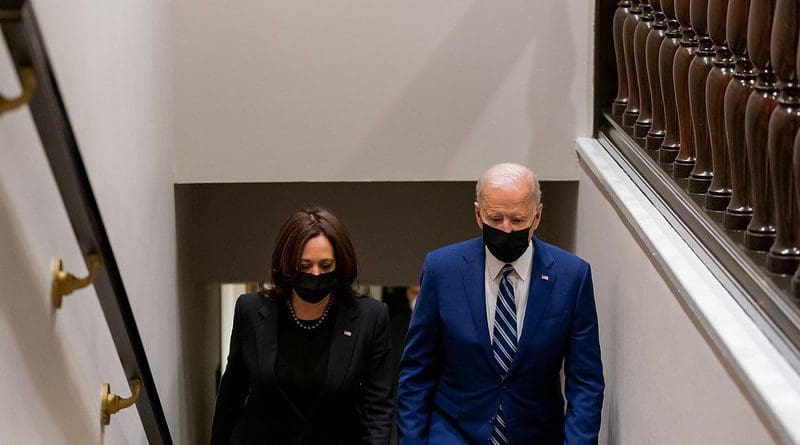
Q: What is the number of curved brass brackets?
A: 3